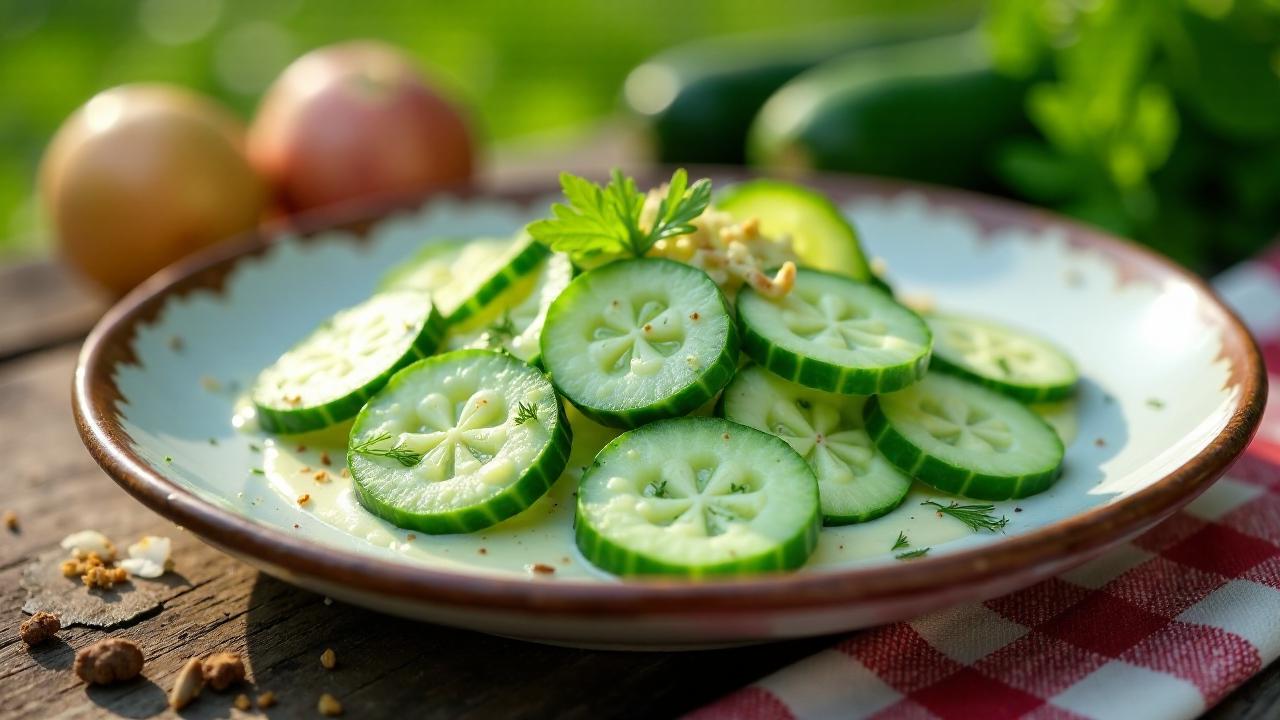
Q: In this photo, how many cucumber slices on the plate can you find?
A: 12